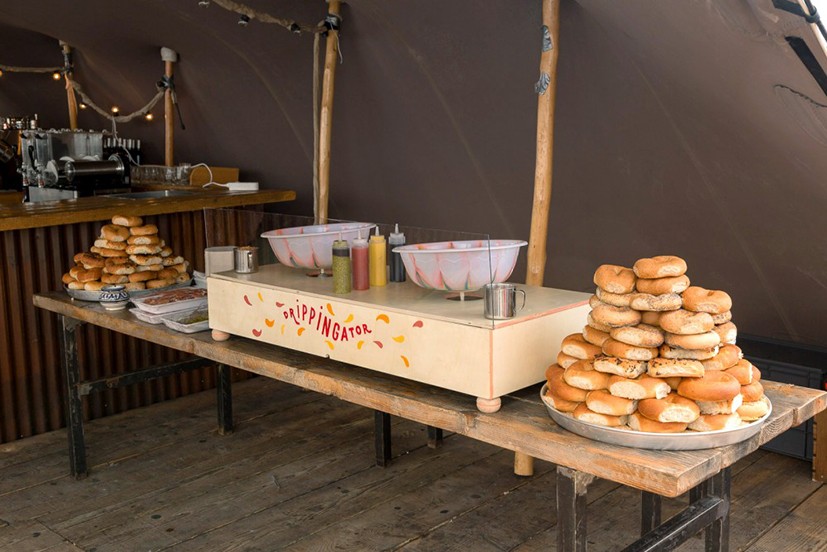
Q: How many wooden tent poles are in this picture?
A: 4